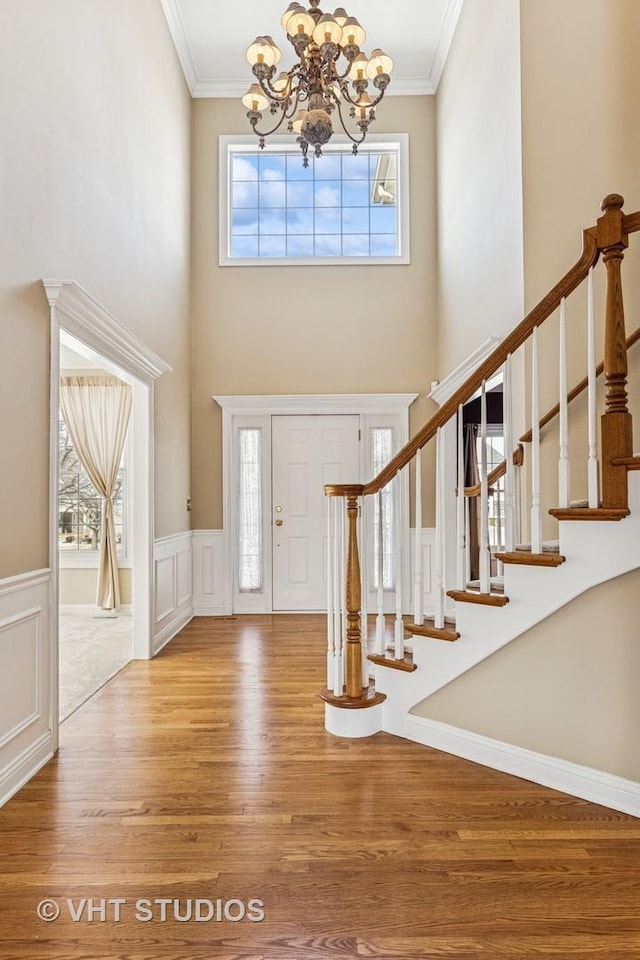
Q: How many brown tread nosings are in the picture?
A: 7